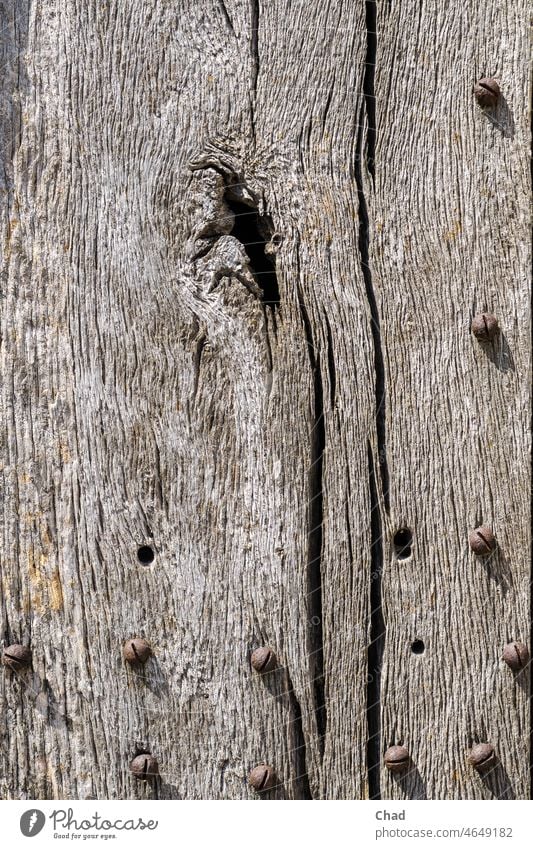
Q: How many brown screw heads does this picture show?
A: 11